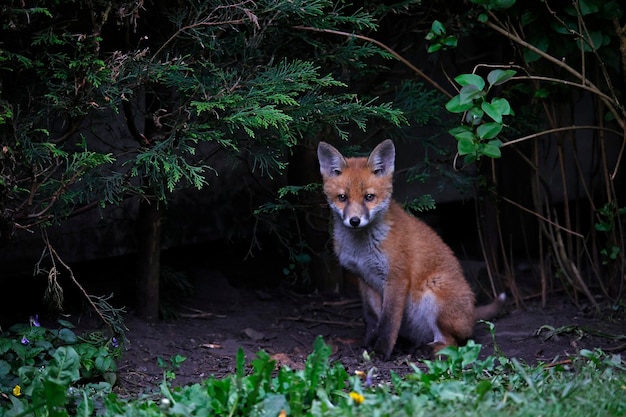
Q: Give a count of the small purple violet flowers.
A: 4